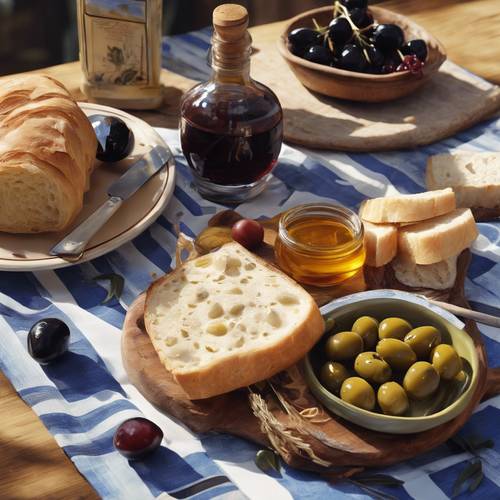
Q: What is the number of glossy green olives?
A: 11